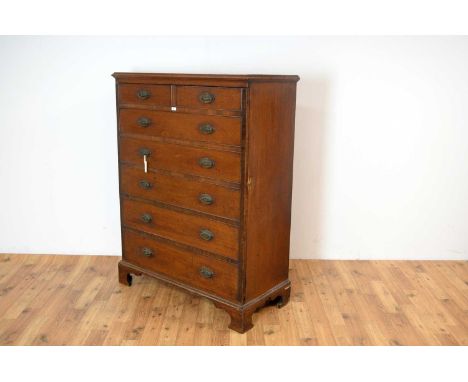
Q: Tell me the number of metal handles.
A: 12